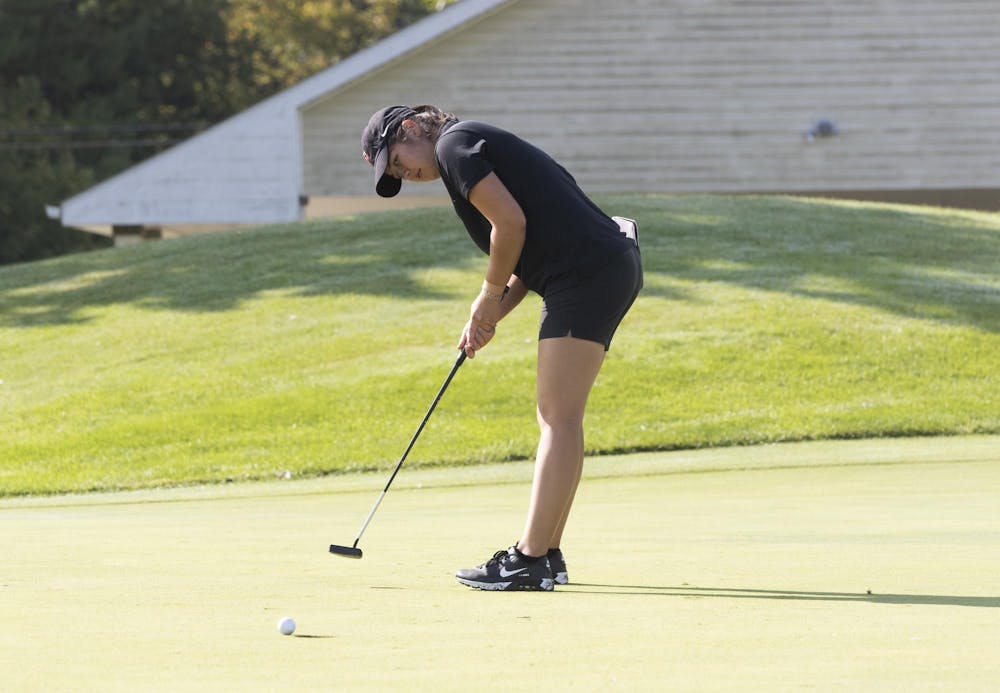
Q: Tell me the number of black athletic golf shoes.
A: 2